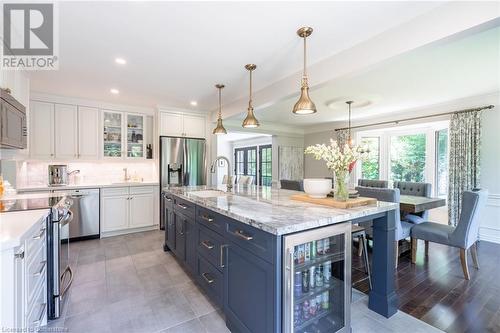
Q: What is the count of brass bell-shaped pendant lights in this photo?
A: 3